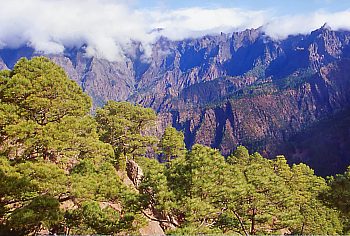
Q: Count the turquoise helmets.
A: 0